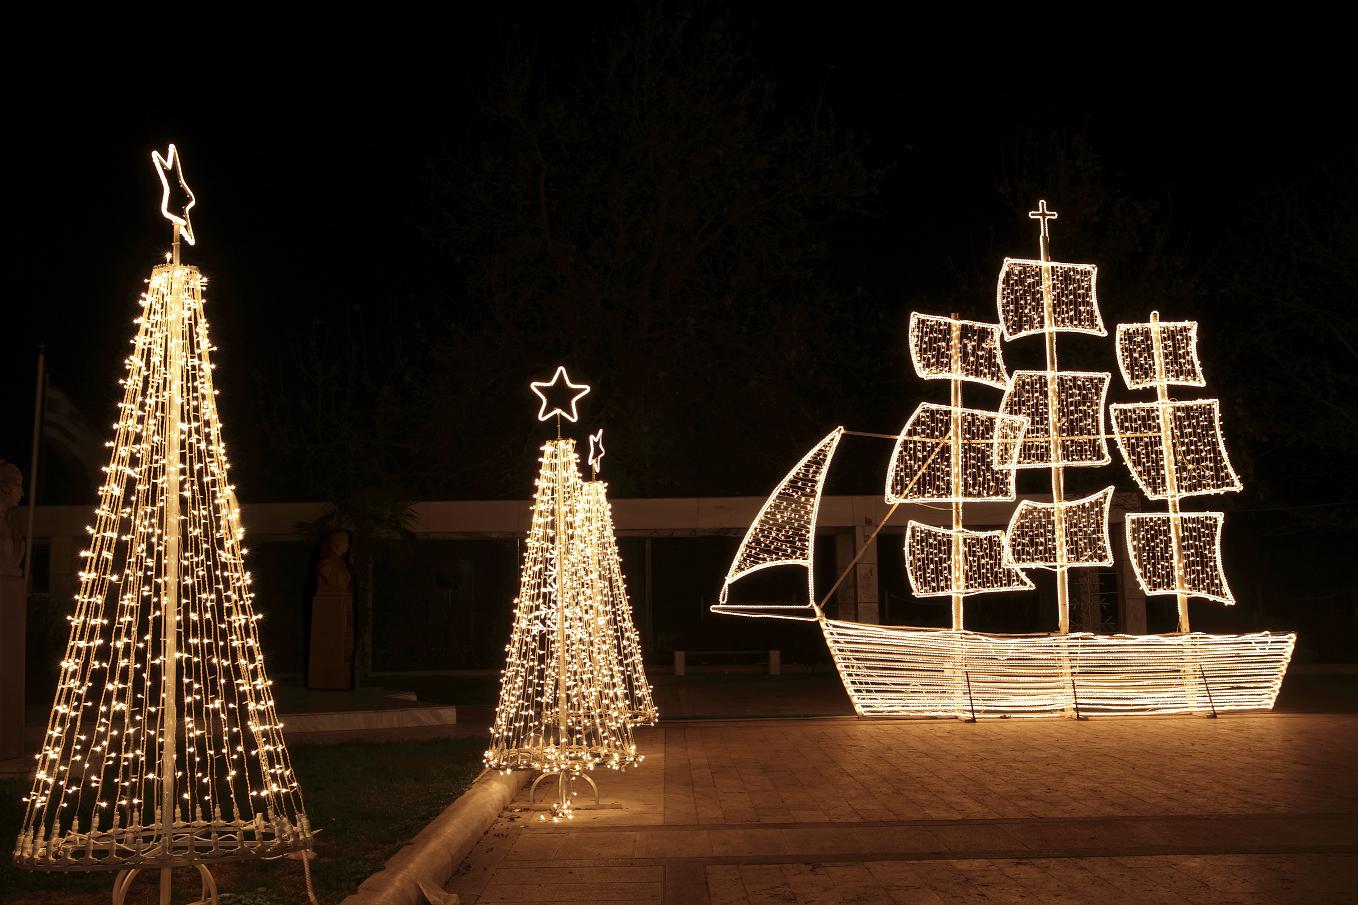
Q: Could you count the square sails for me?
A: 9